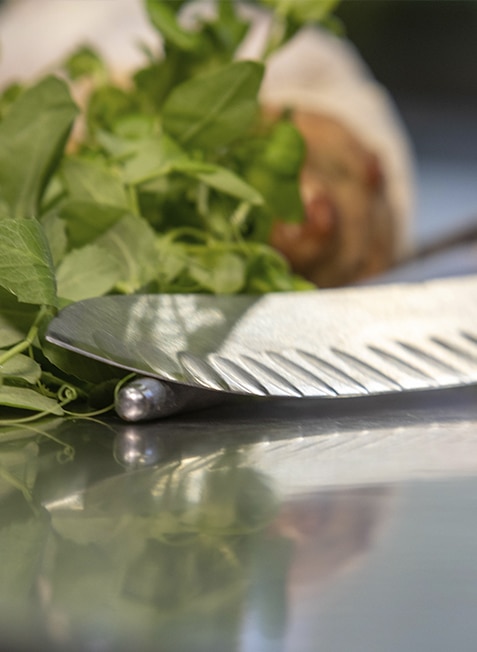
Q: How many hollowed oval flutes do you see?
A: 12